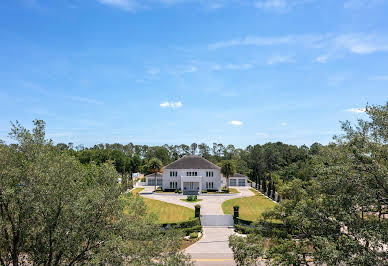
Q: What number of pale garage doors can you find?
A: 4